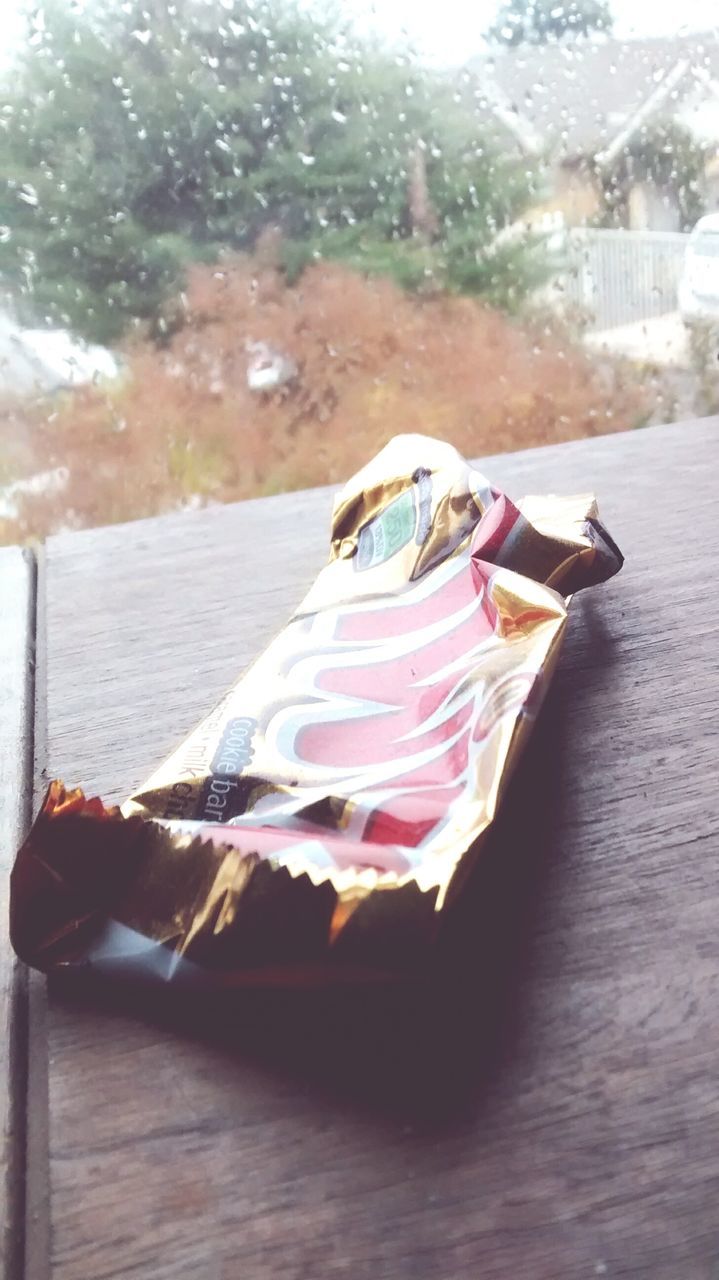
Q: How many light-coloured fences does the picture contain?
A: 1